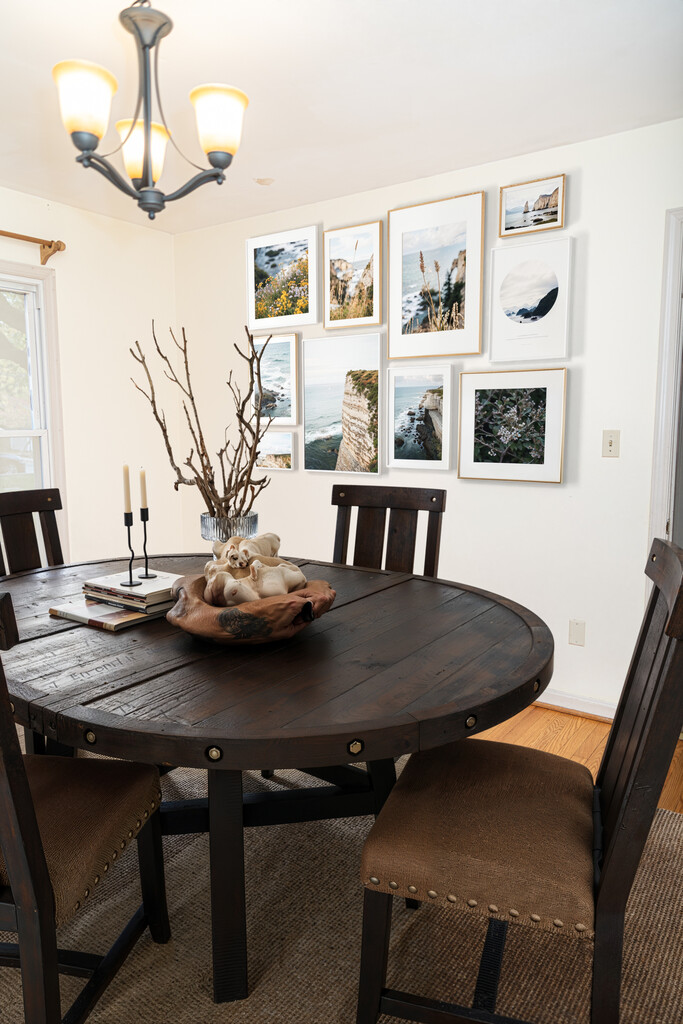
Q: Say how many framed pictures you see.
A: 10